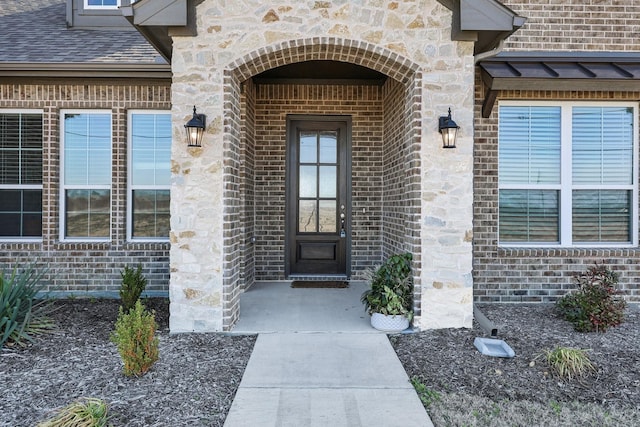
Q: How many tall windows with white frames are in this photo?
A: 5